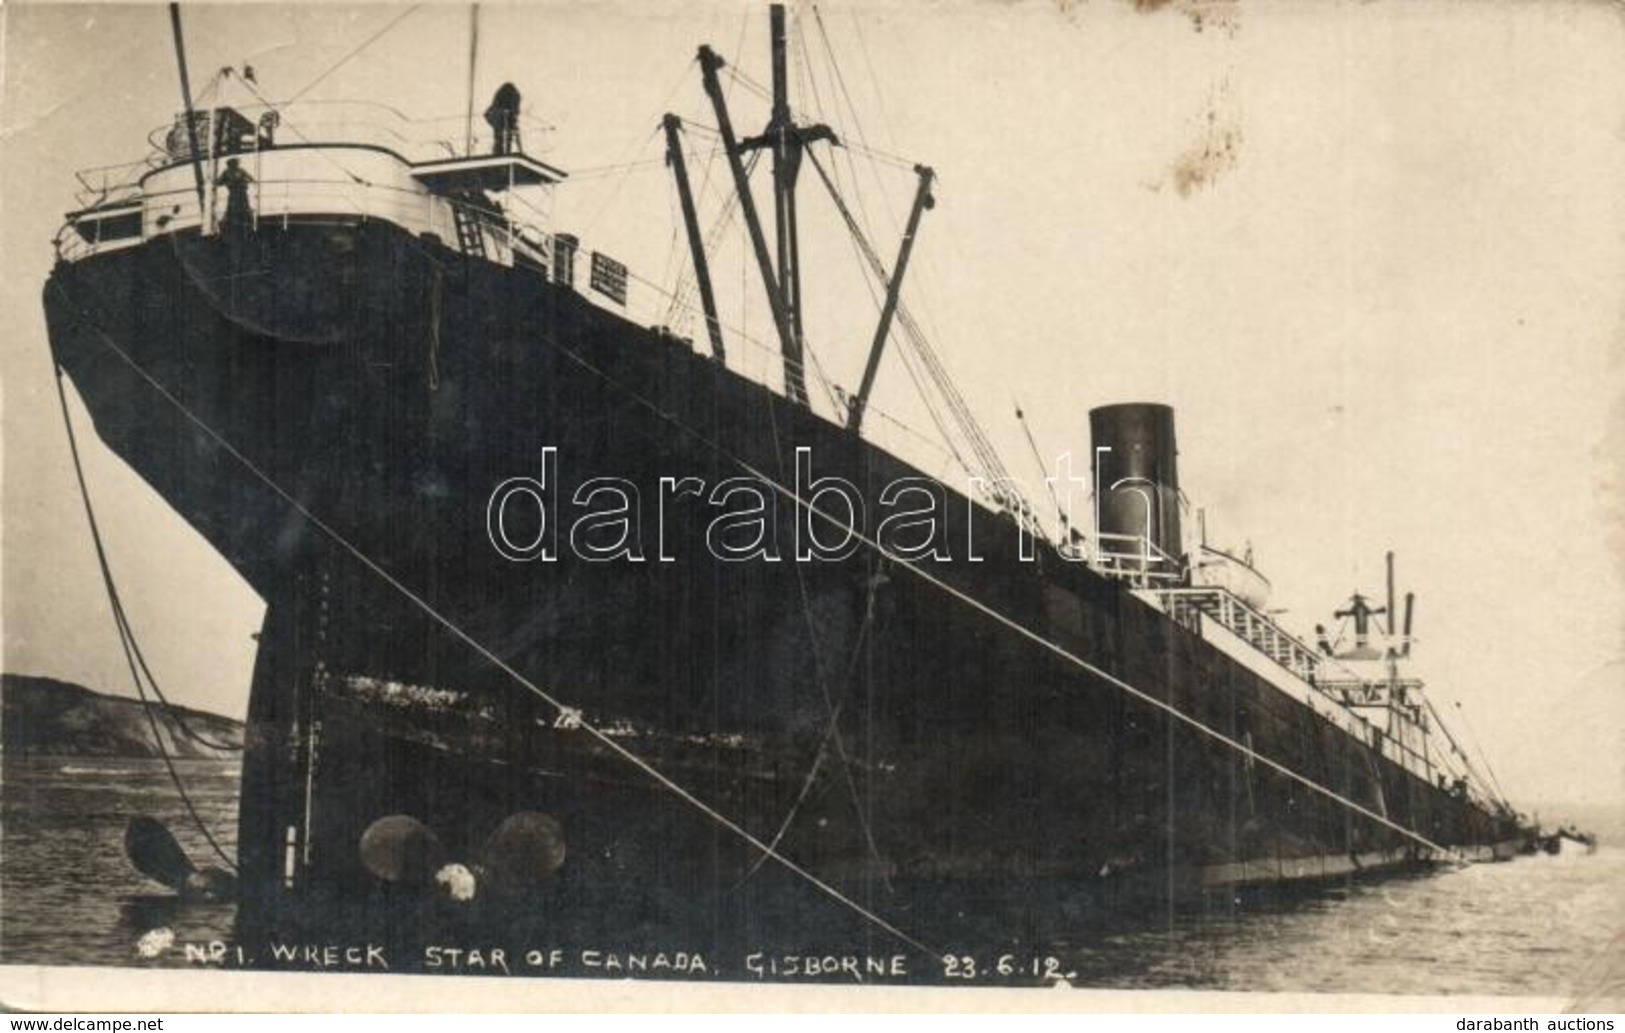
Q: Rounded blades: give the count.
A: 3